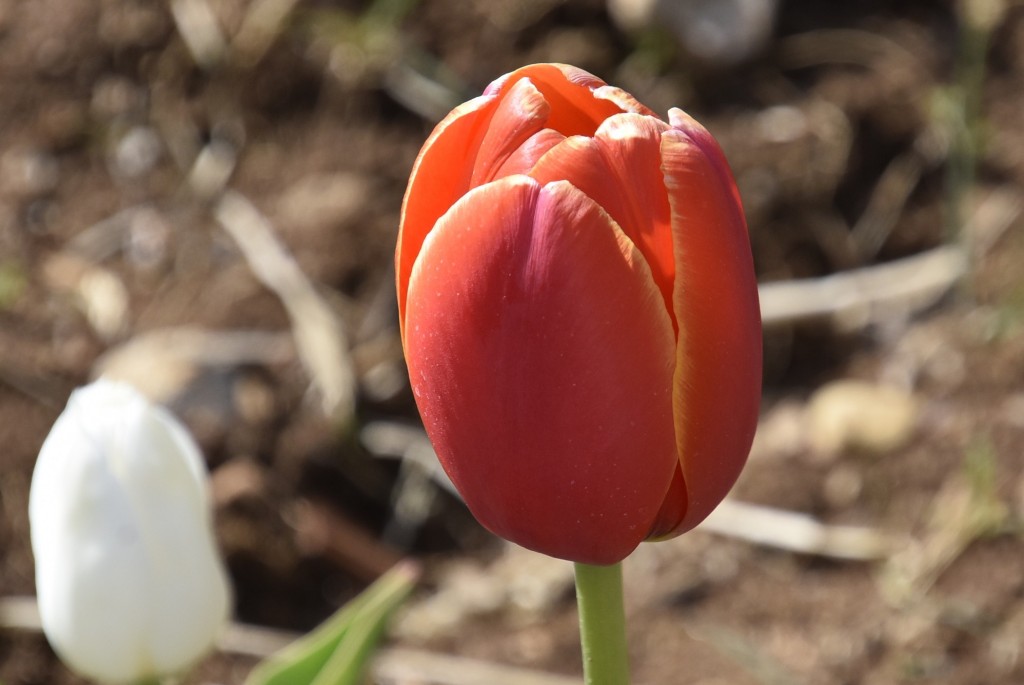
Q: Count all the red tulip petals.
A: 6